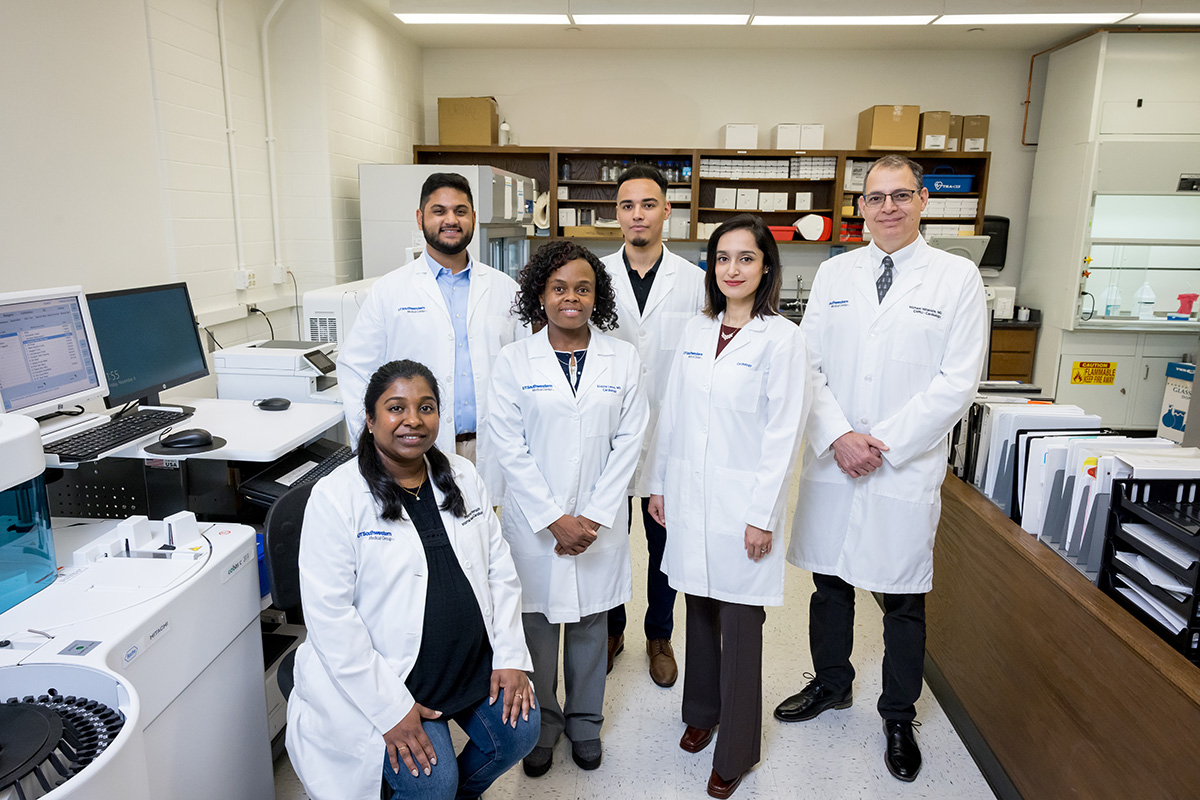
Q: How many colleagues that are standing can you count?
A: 5